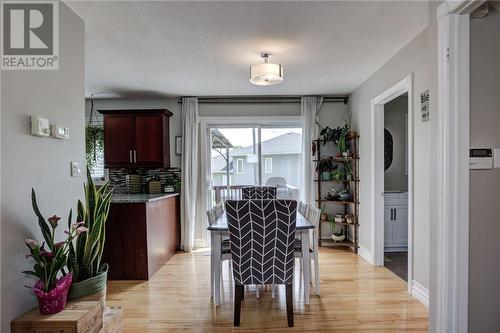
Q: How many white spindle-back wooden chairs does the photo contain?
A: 4